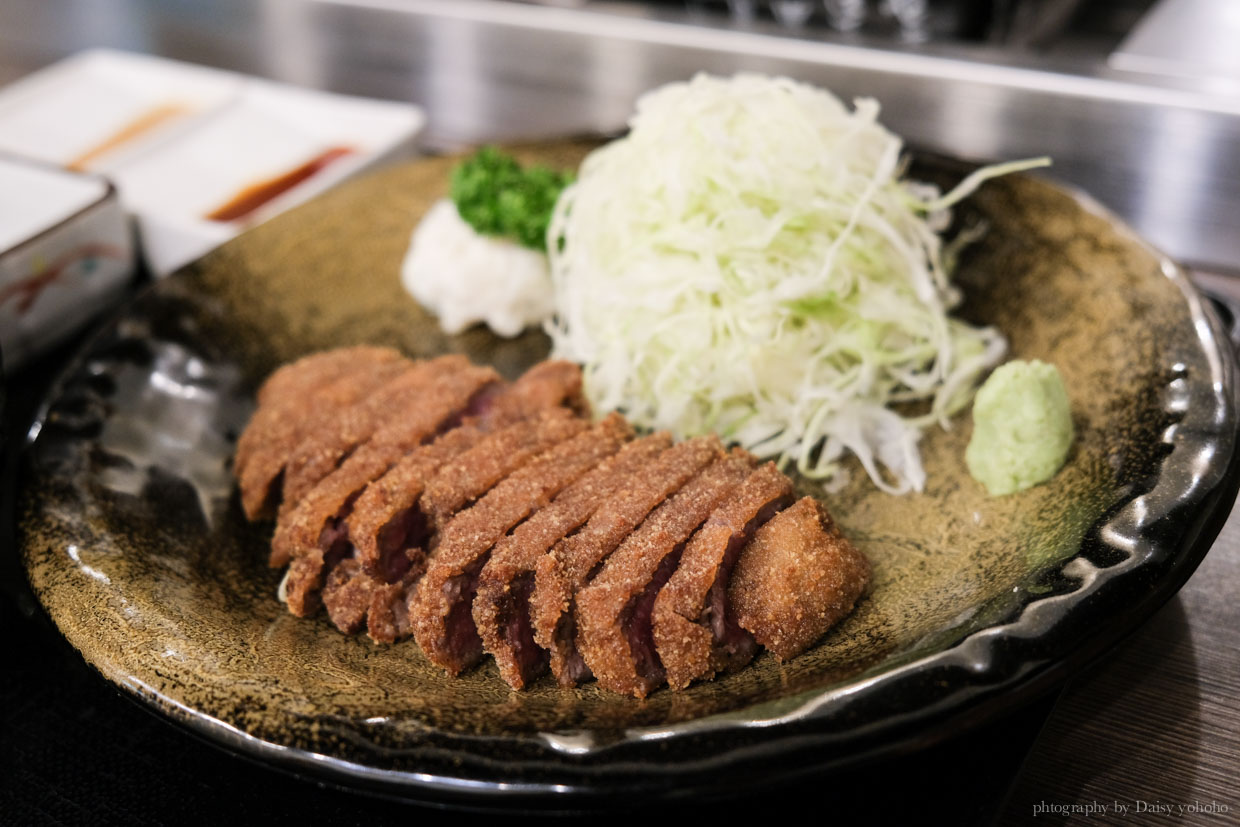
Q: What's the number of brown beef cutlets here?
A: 11